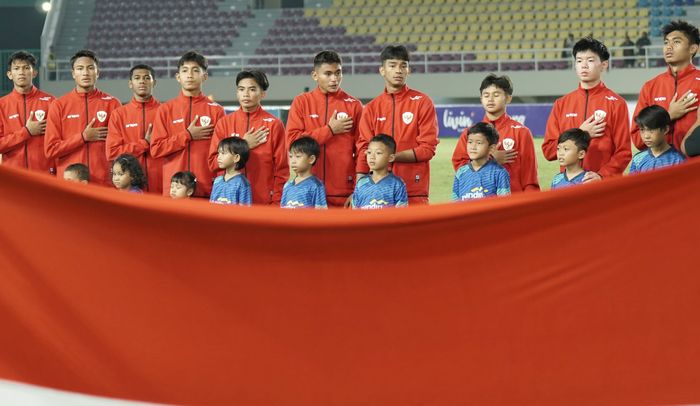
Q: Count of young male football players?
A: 10